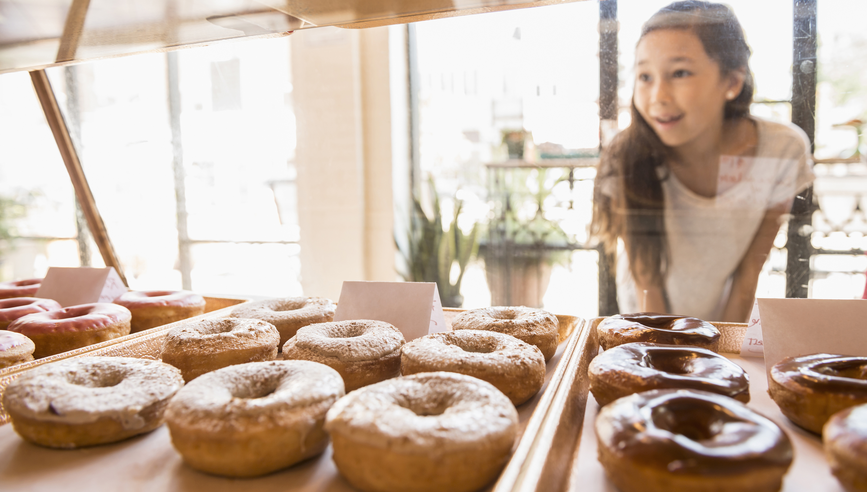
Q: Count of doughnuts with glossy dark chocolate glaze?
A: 5